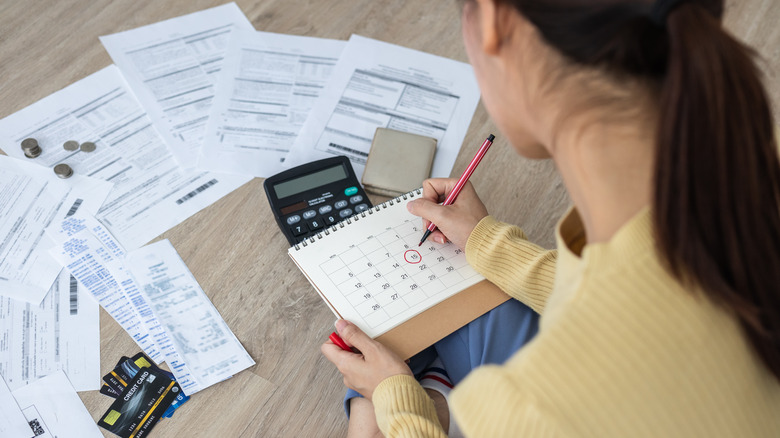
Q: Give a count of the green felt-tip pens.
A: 0